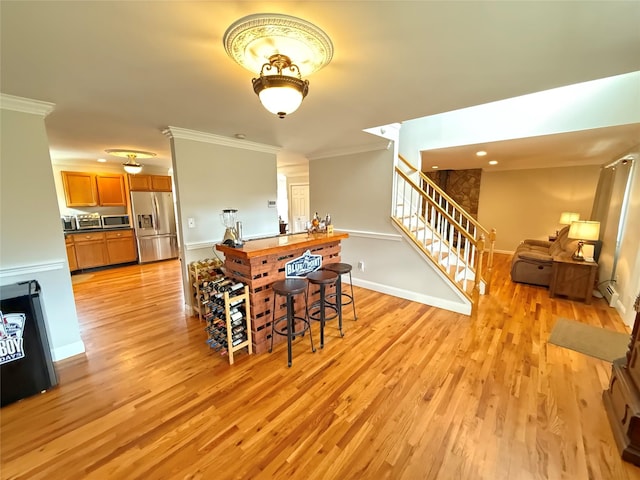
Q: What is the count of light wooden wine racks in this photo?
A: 2